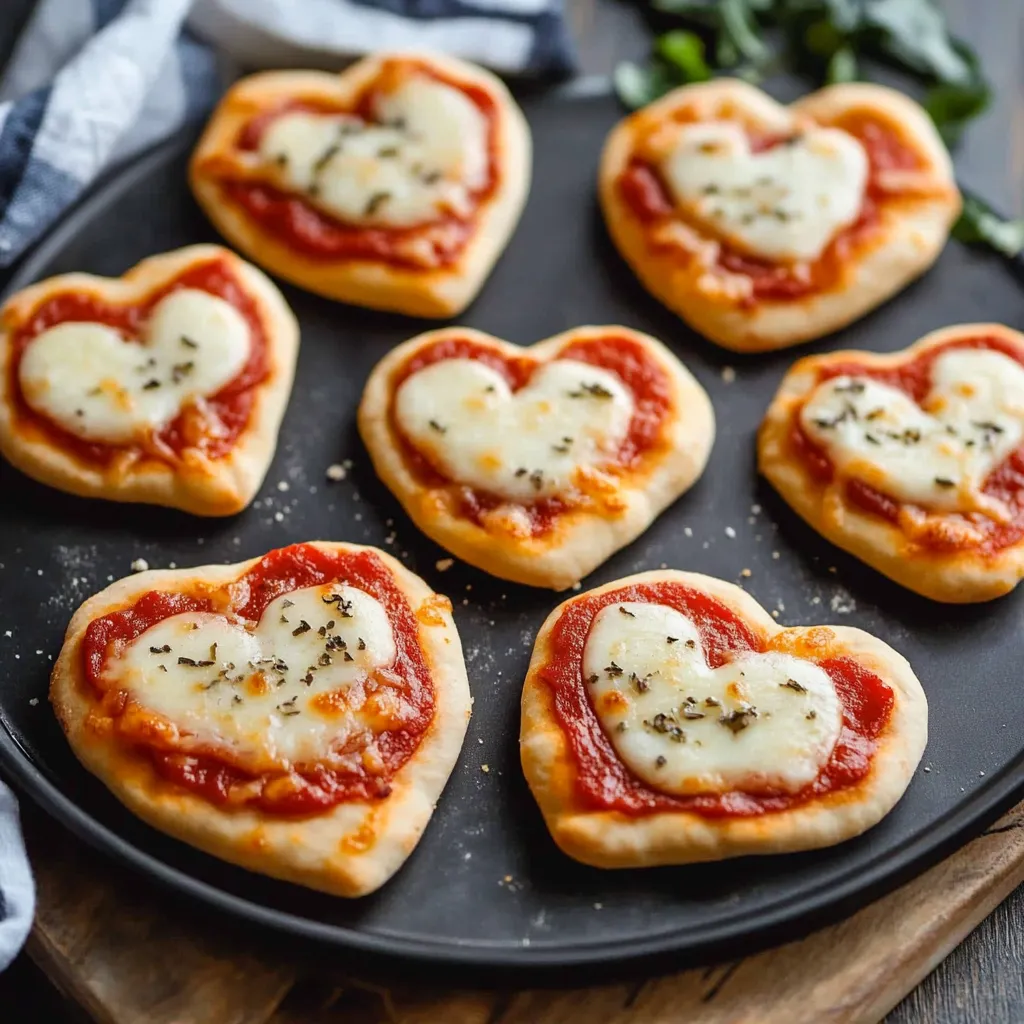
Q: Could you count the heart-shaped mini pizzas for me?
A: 7